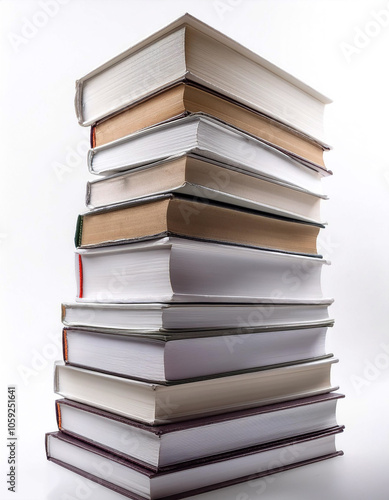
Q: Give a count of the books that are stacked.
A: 11